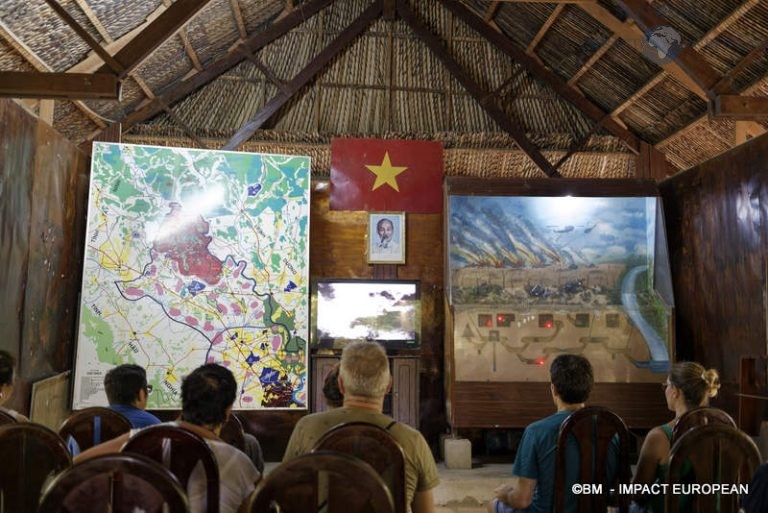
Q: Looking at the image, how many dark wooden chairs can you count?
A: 11